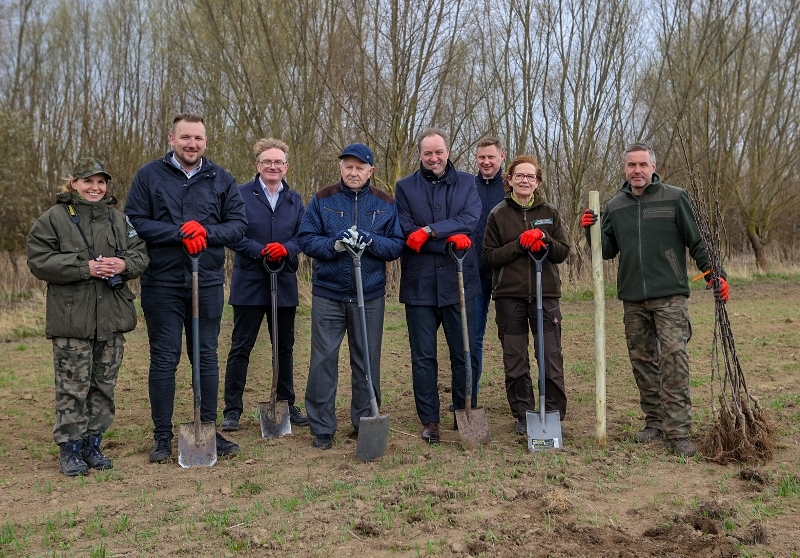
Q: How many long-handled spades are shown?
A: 5